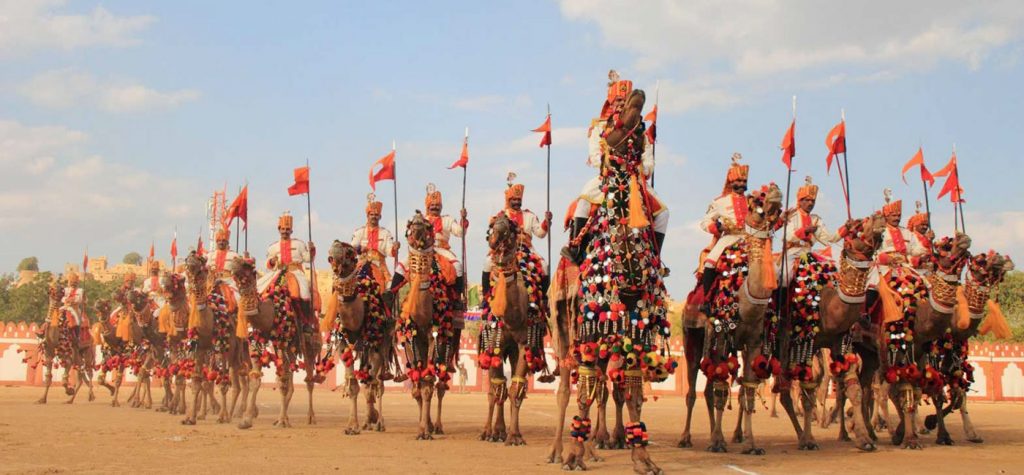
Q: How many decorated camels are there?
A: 15